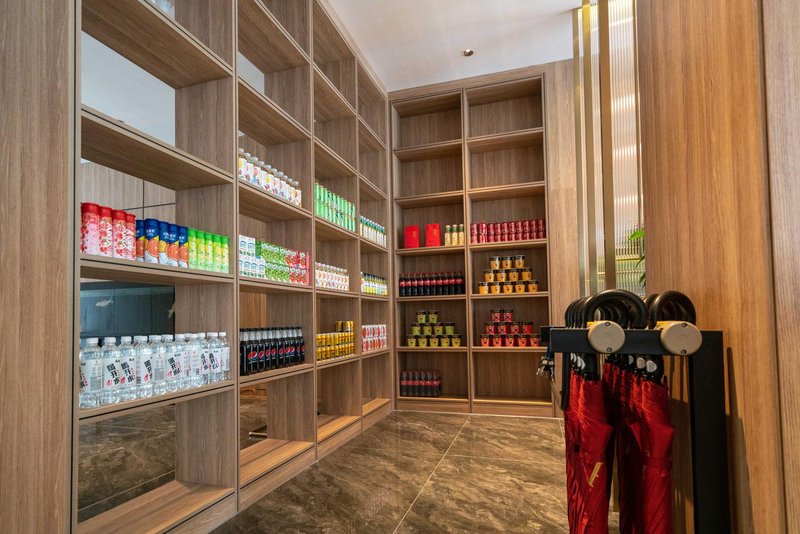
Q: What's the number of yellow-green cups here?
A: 11